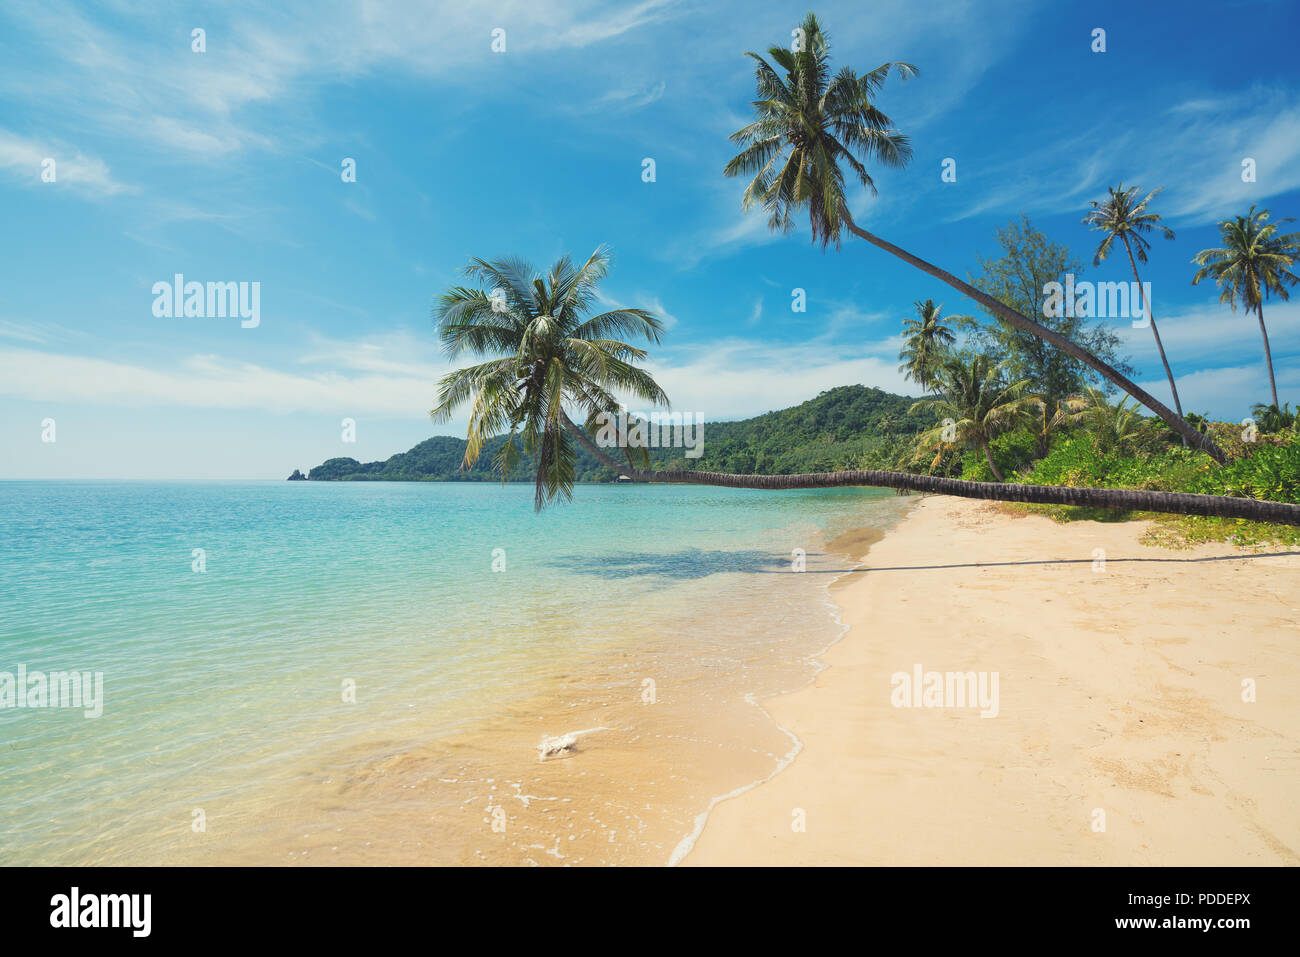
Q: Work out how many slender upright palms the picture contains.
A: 2